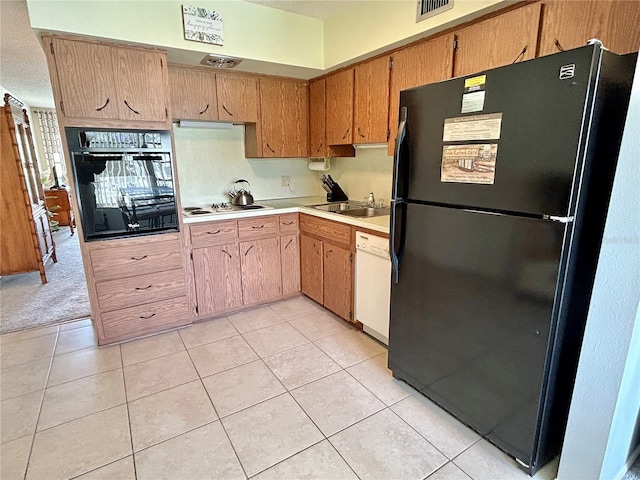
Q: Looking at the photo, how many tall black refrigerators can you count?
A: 1